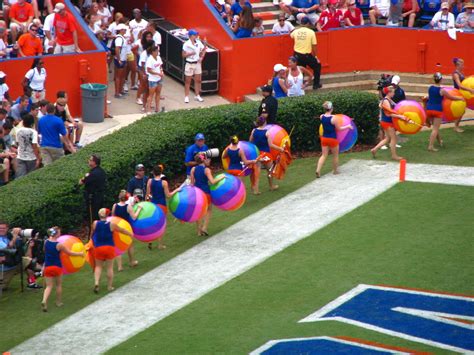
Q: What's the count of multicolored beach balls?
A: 11